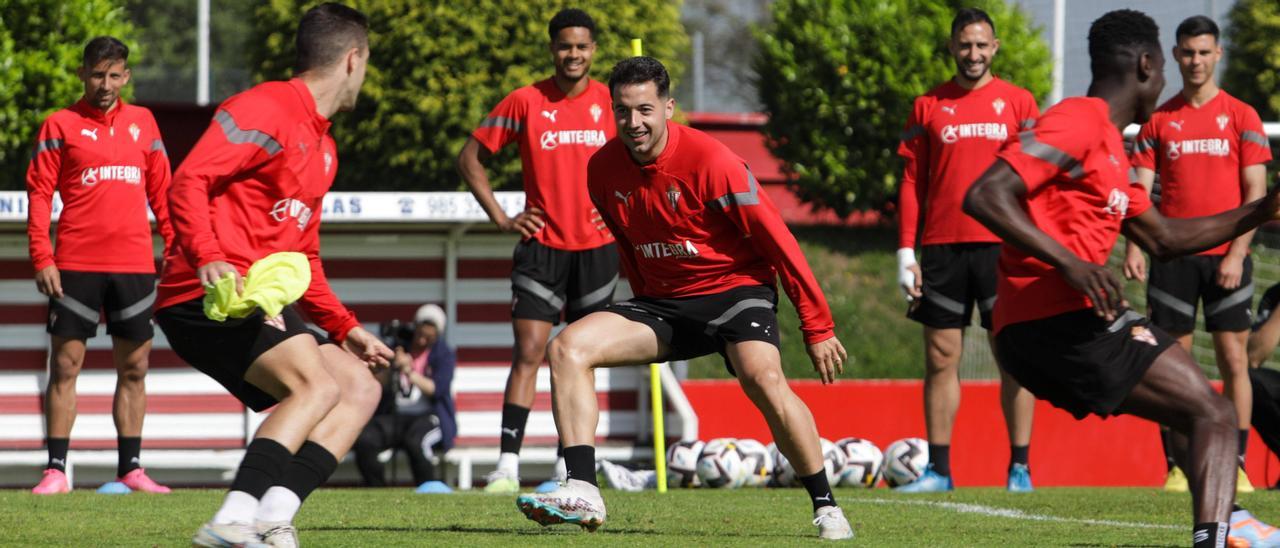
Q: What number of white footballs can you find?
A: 7